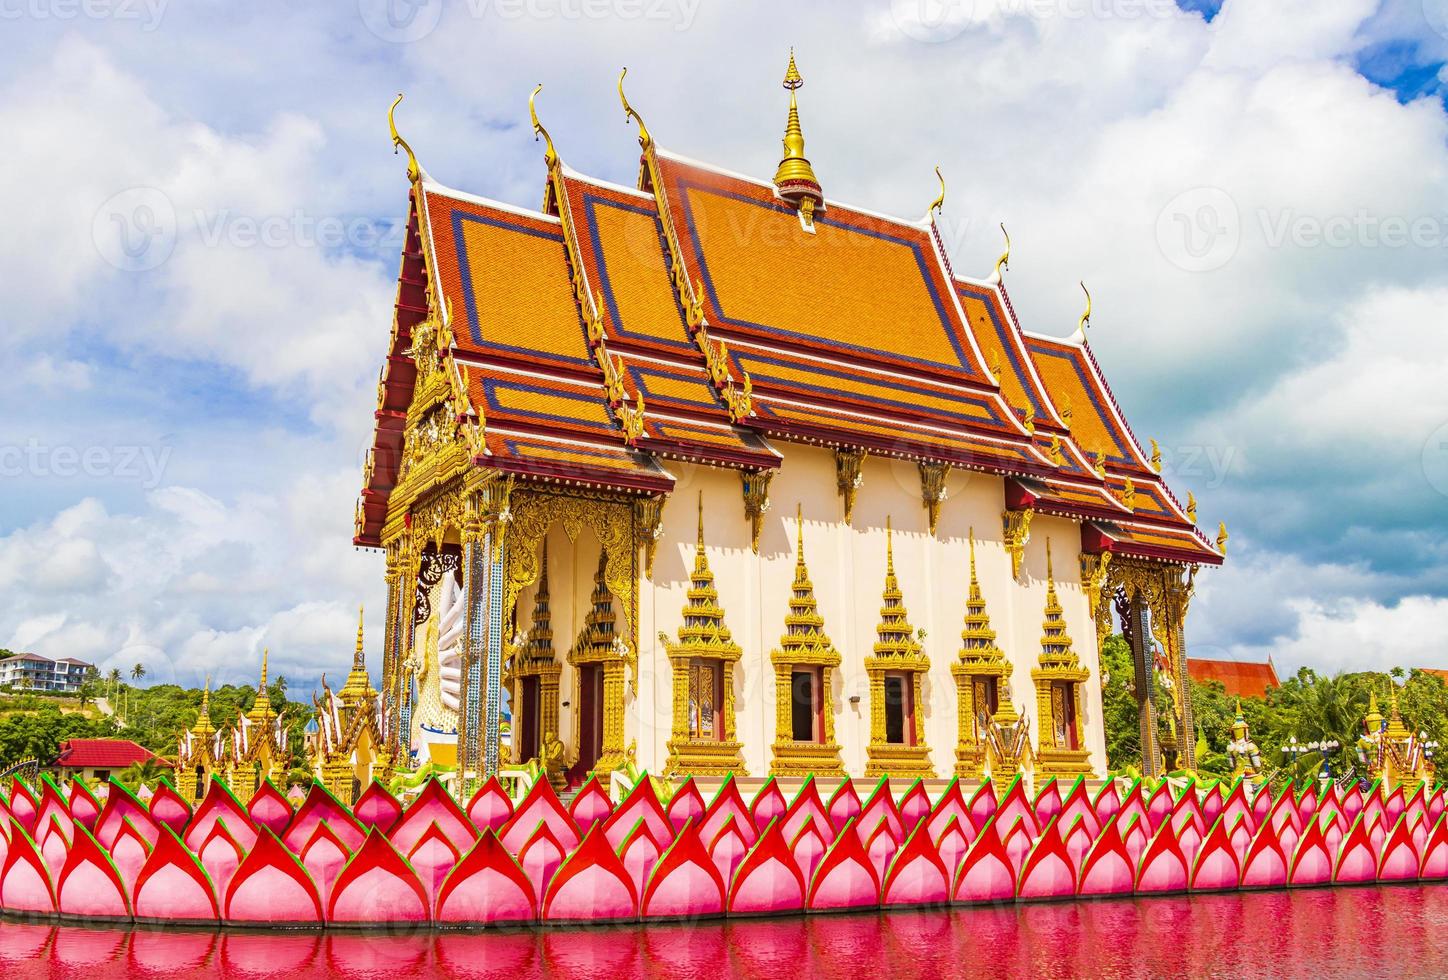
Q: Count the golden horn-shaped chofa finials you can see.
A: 6